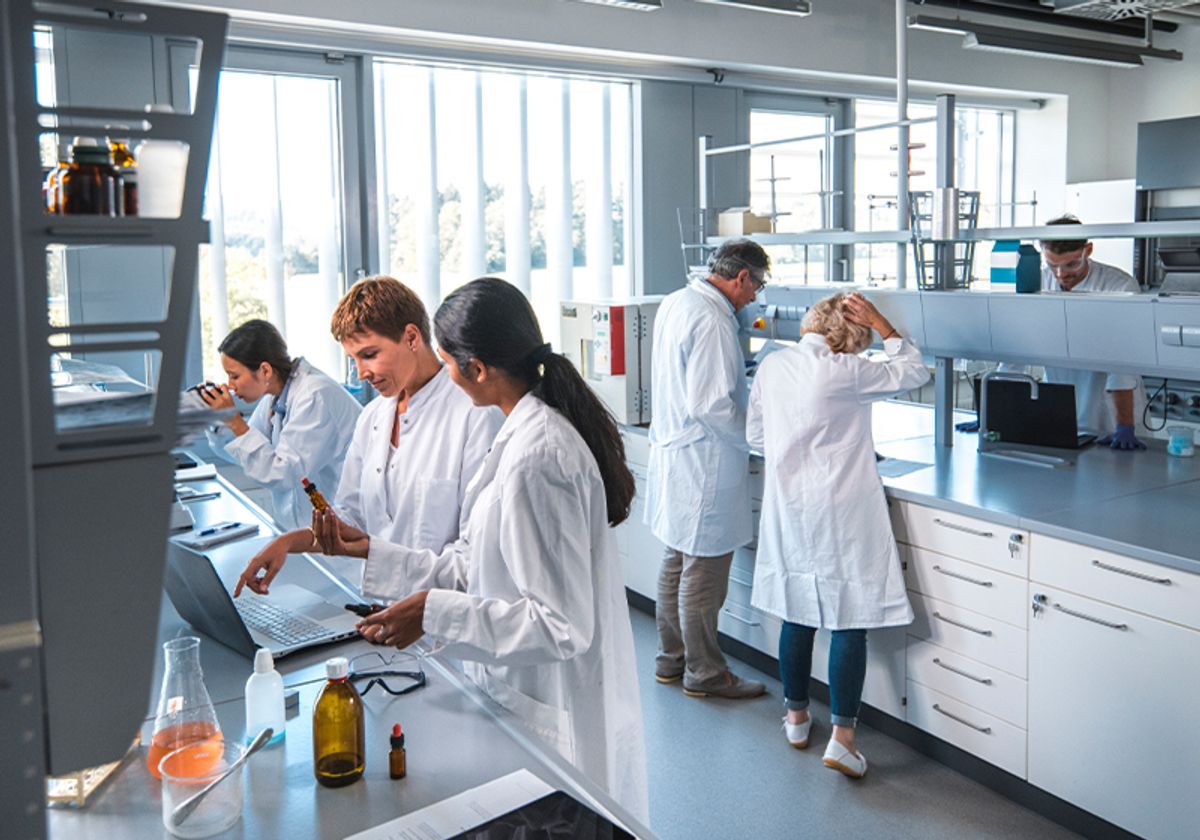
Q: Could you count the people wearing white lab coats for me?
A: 6